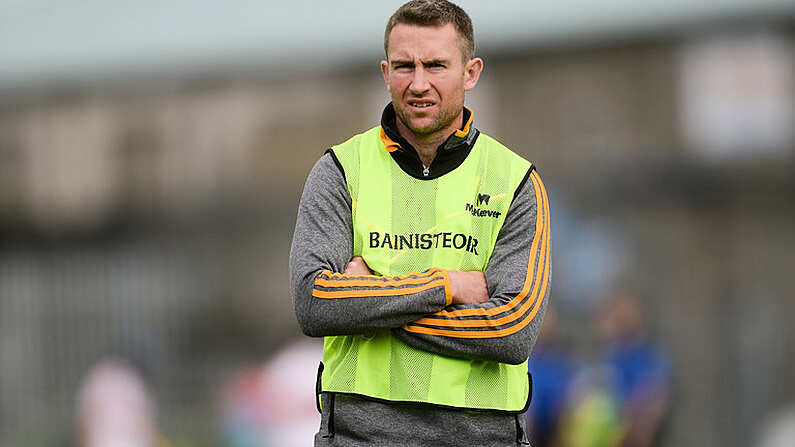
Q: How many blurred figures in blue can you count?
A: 2